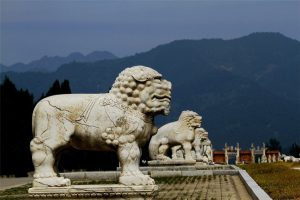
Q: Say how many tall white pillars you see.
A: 4